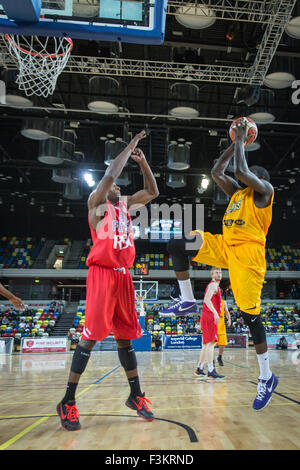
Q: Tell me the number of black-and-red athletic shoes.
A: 2